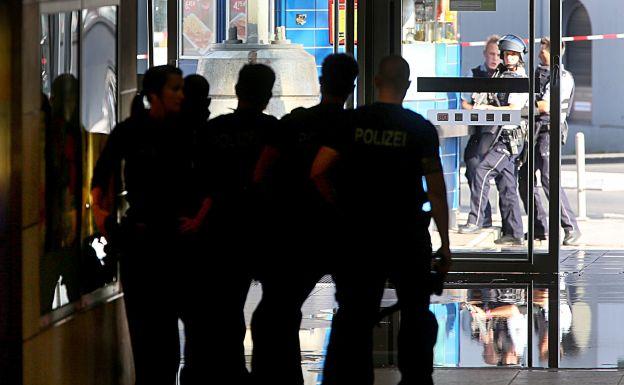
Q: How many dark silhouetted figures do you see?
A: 5